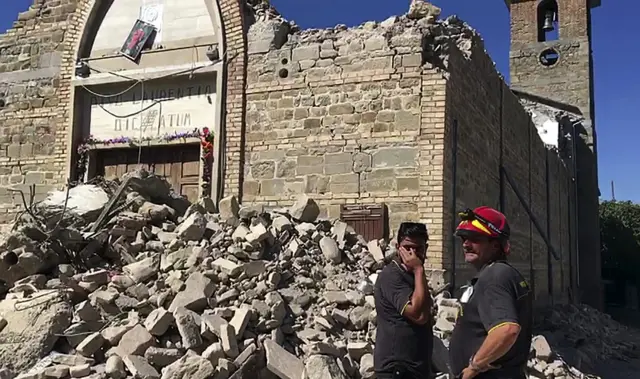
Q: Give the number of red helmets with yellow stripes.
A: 1